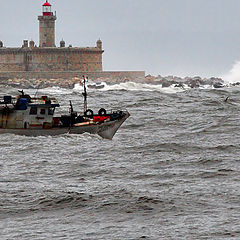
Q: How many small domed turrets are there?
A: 4